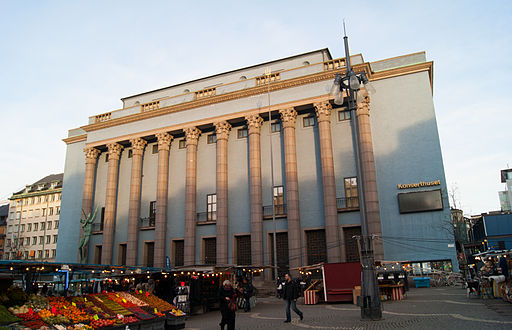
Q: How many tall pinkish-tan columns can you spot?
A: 10